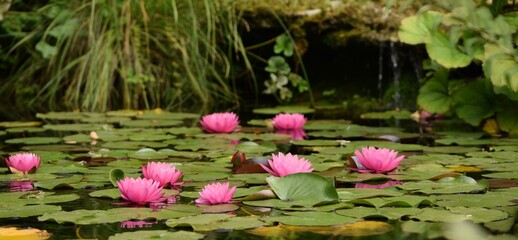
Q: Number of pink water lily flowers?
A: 8